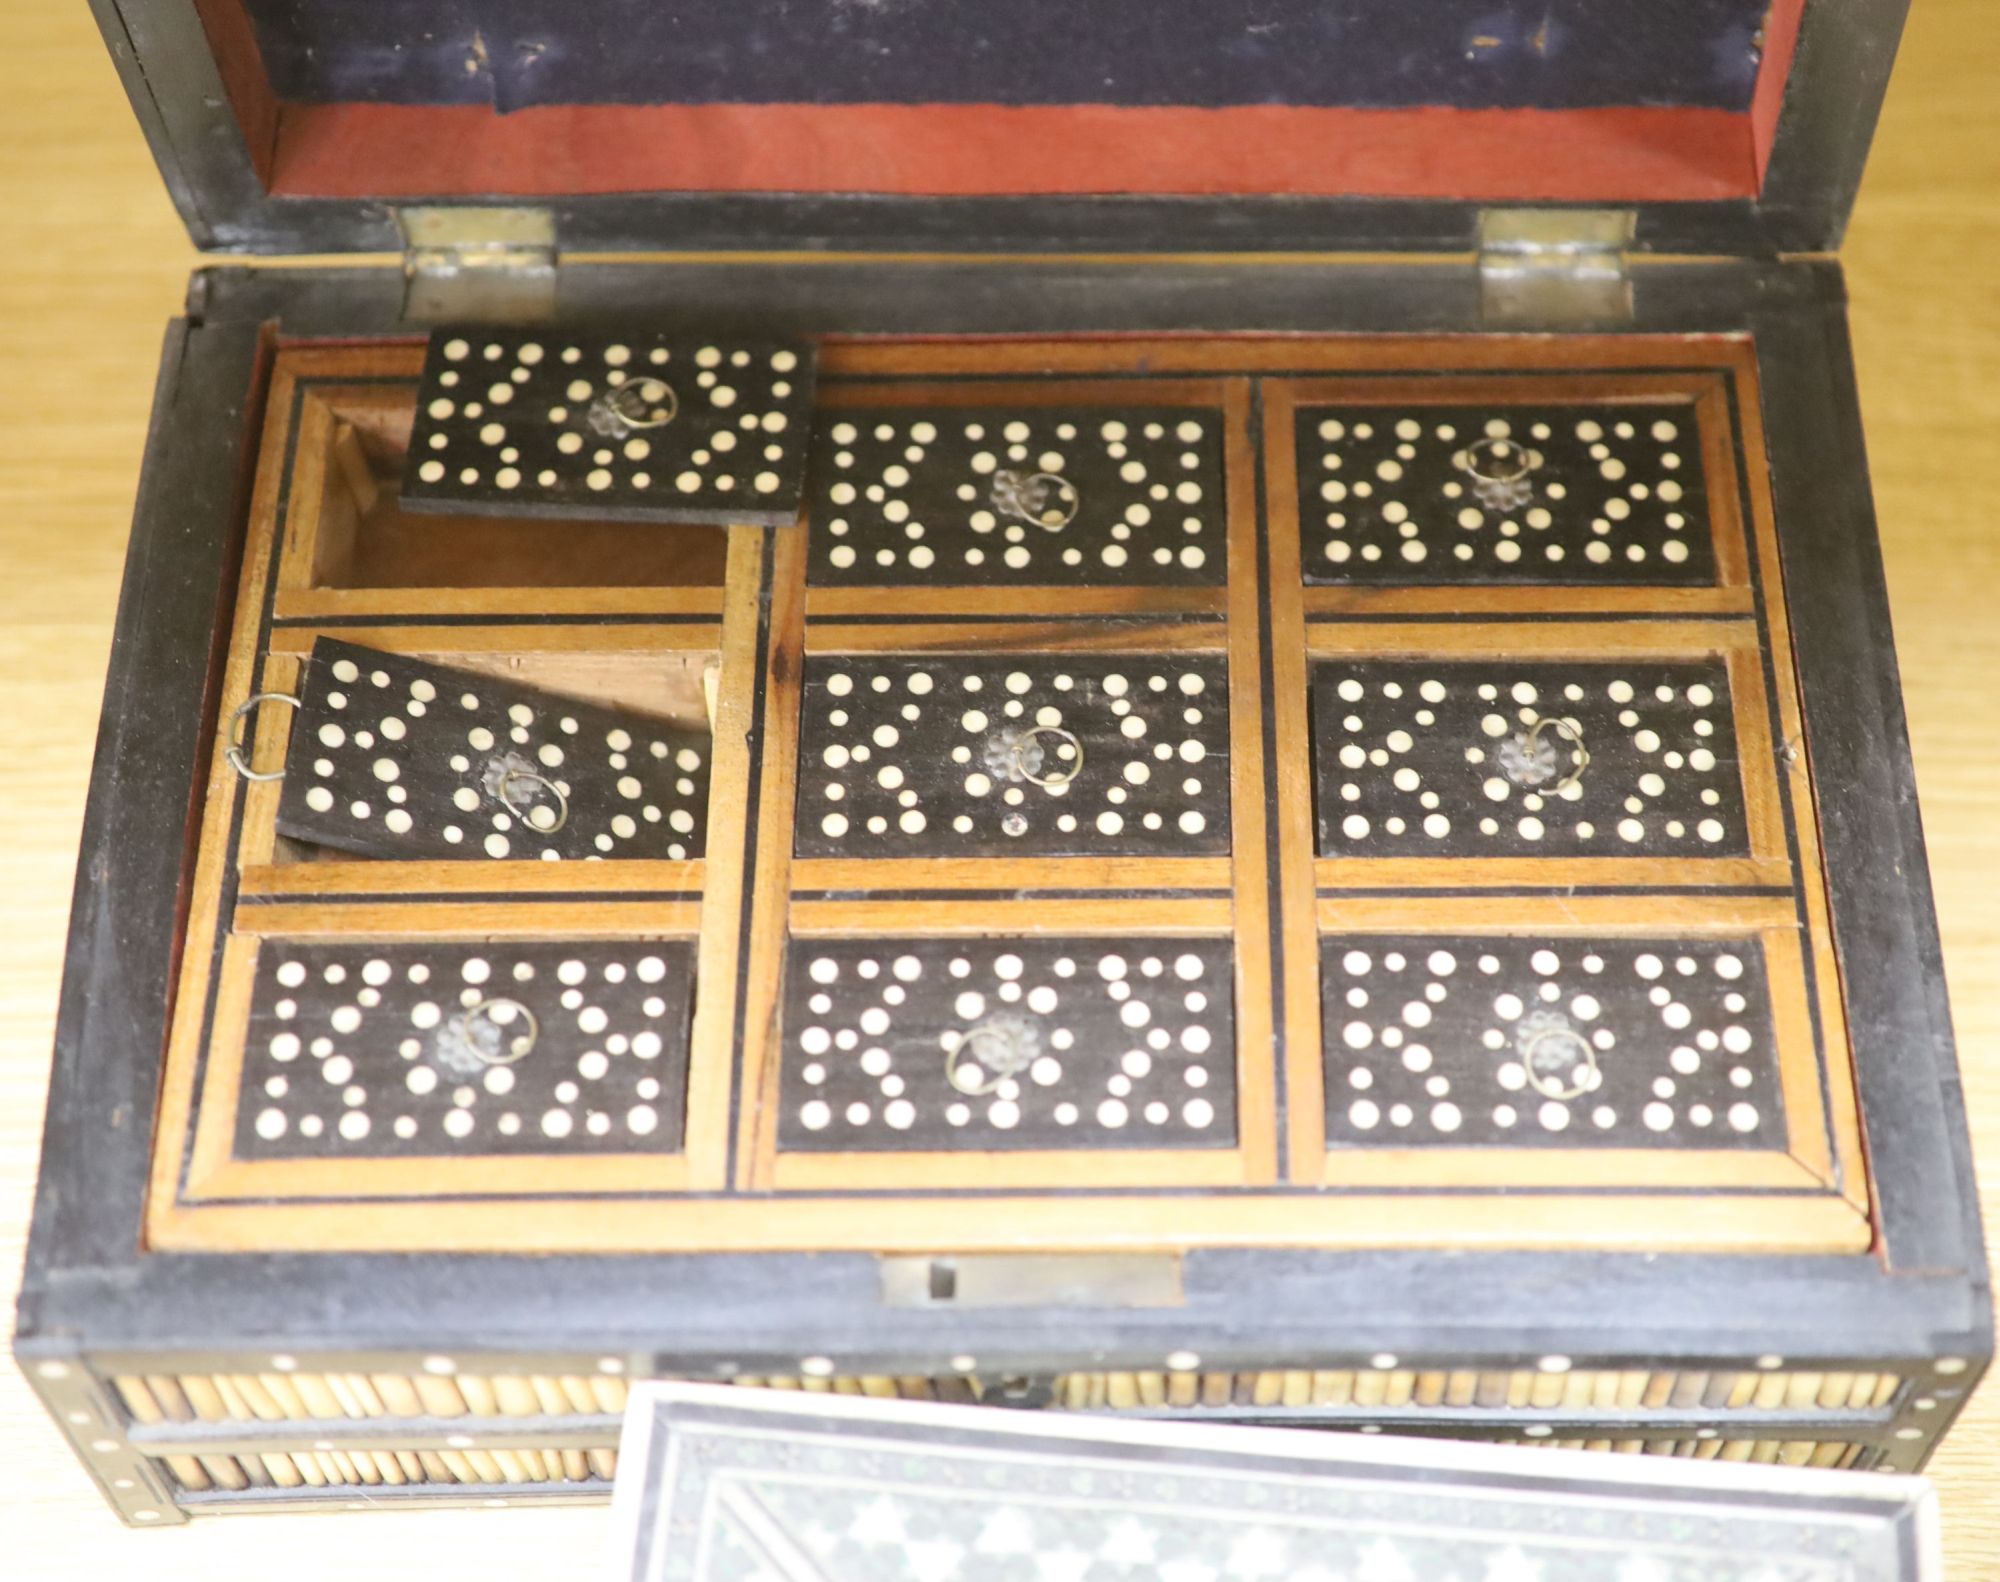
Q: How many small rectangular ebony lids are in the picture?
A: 9